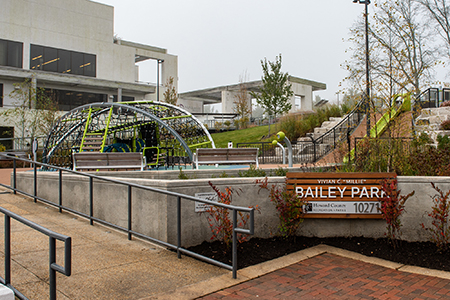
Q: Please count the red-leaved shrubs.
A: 4